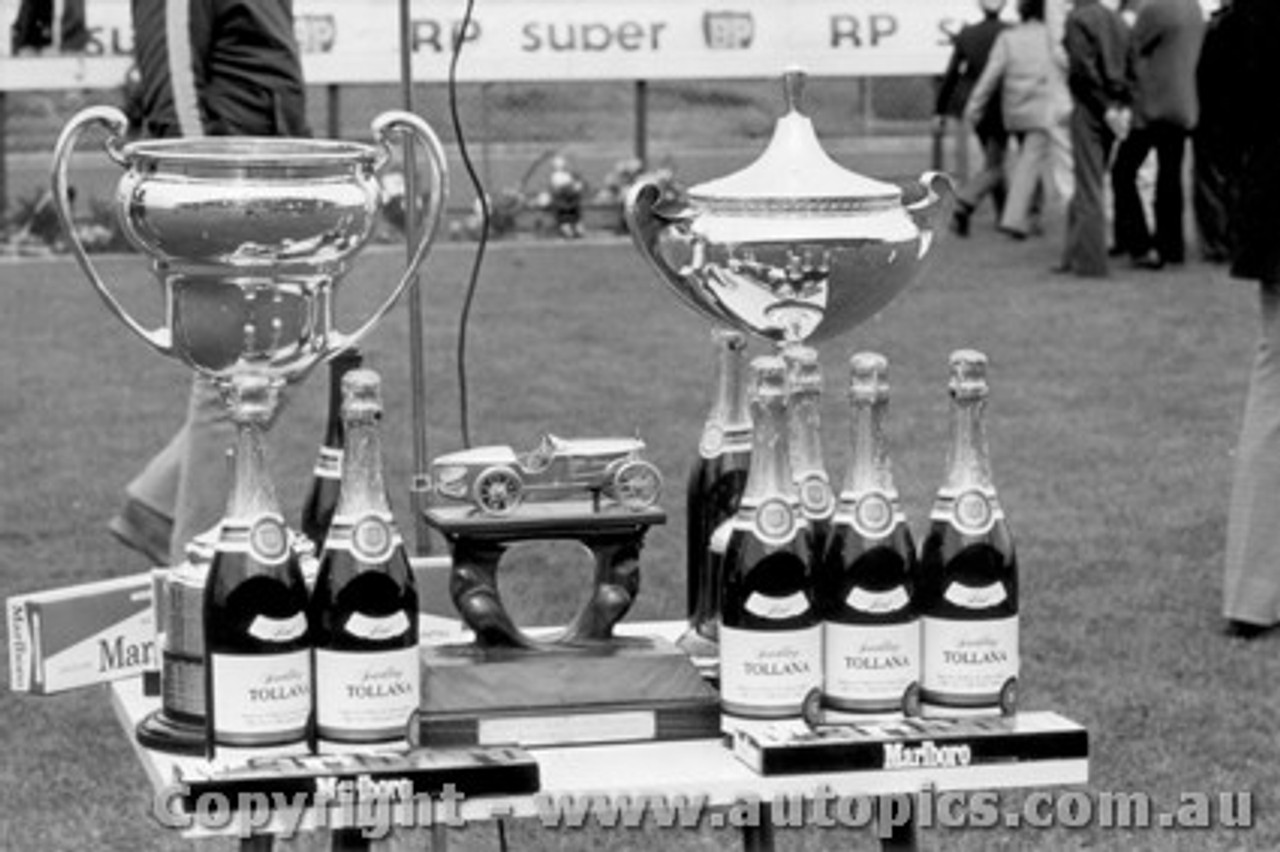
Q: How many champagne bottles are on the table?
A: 8